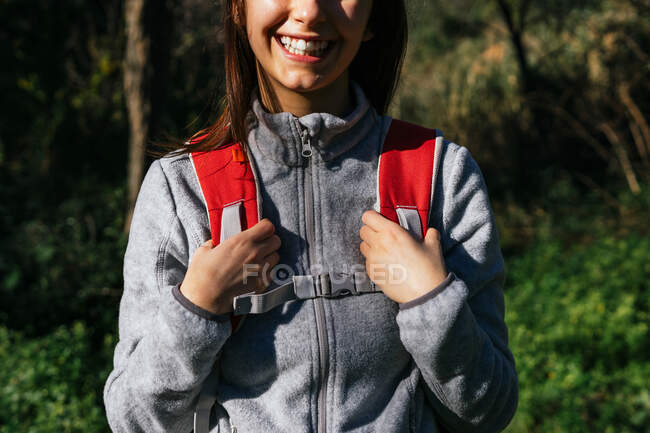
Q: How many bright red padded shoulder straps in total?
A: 2